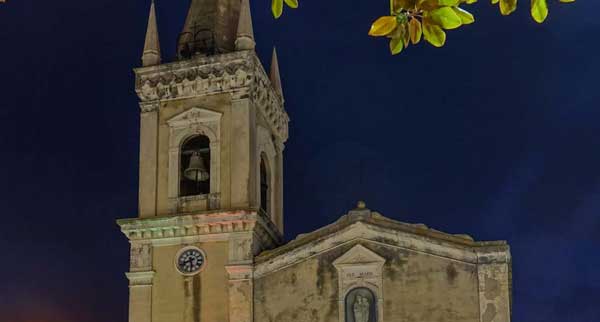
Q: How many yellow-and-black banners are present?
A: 0